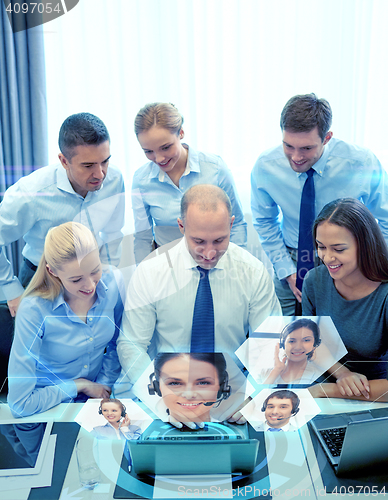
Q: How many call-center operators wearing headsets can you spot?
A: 4